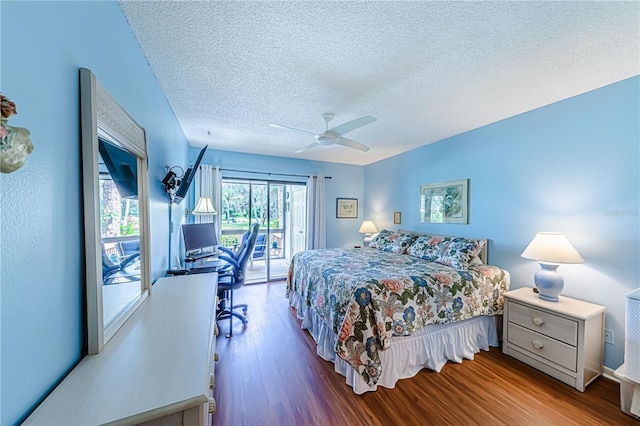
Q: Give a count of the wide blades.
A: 4